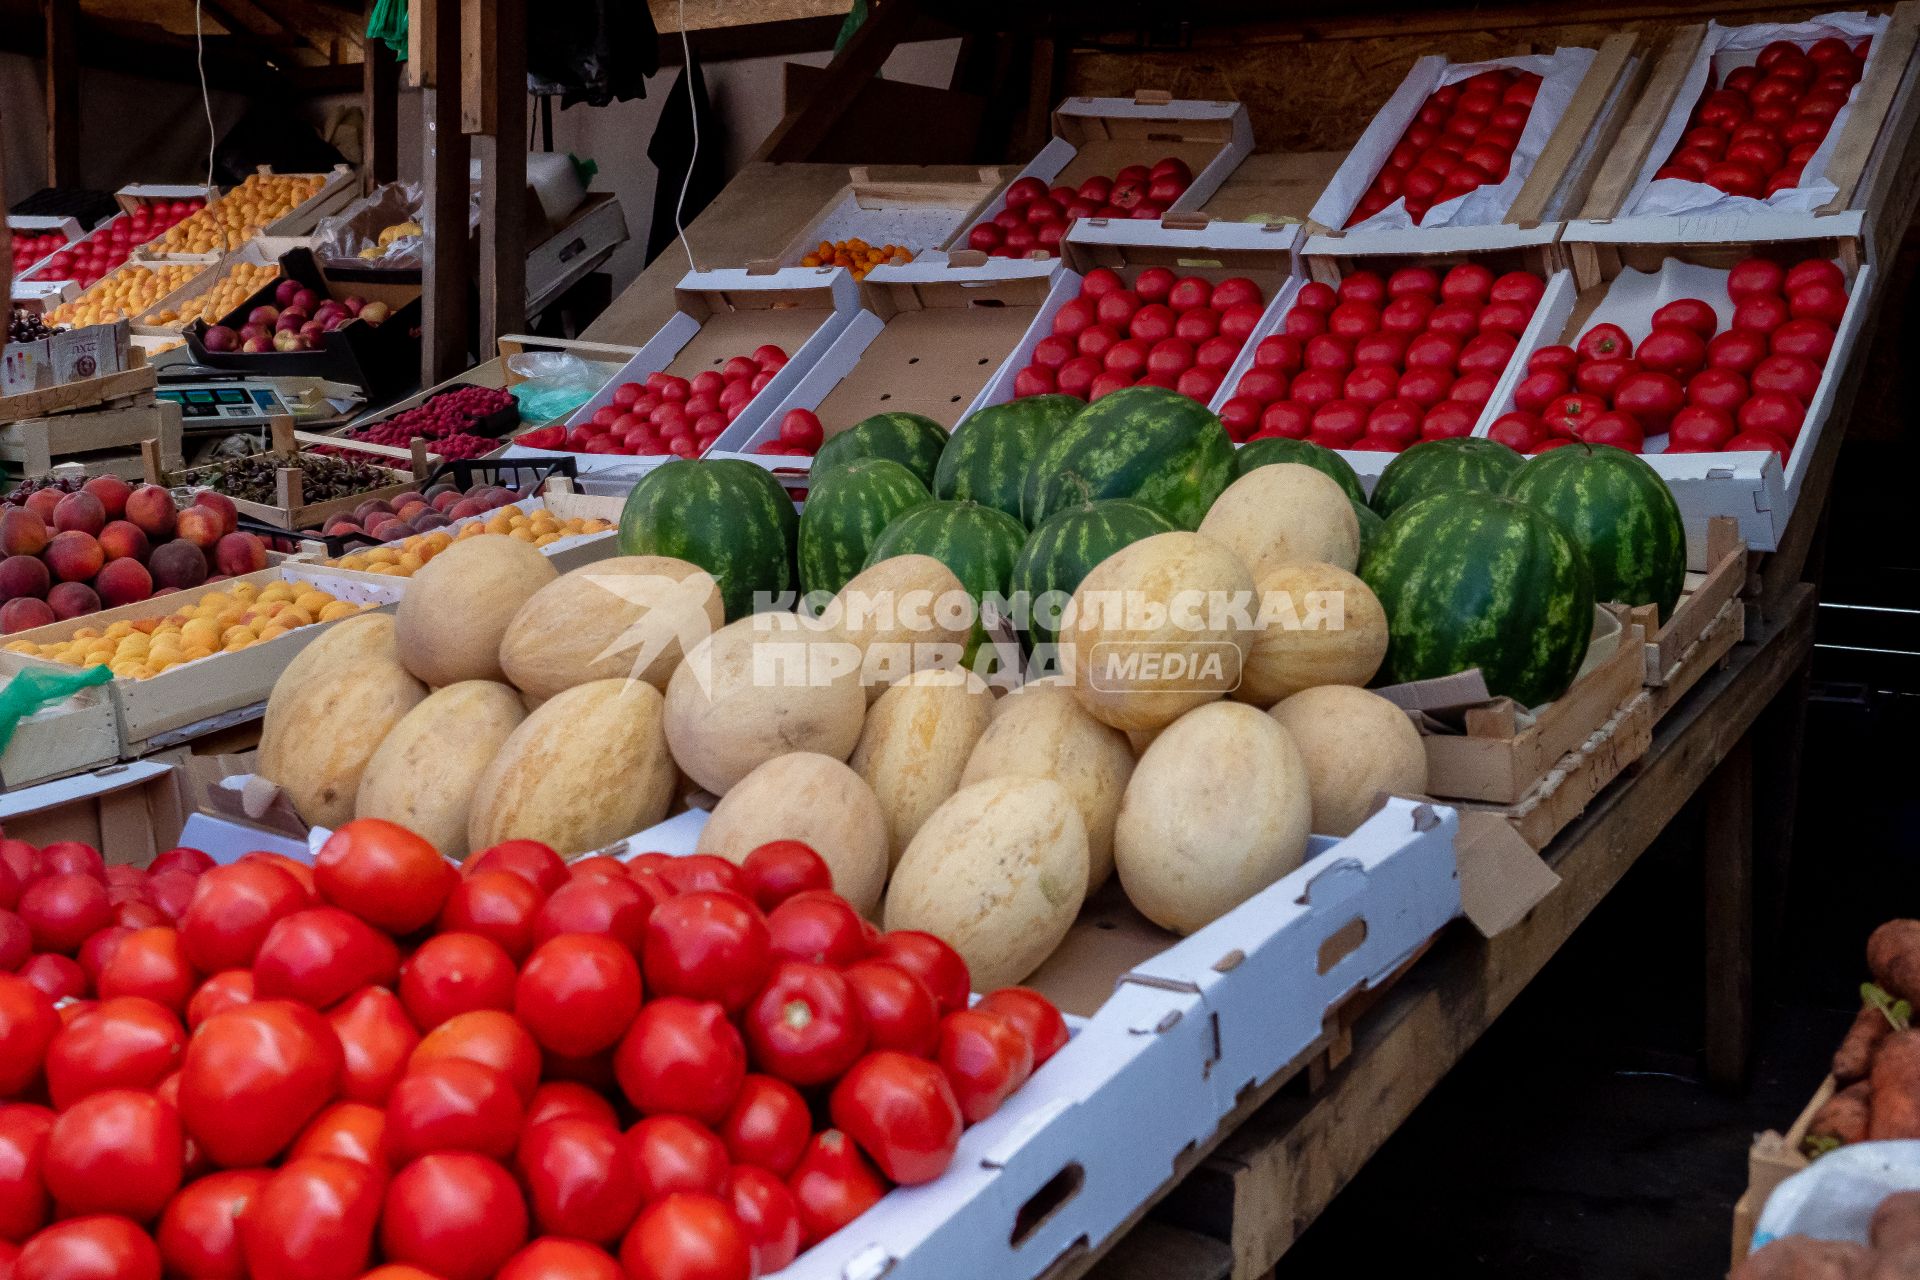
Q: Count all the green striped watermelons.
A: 12